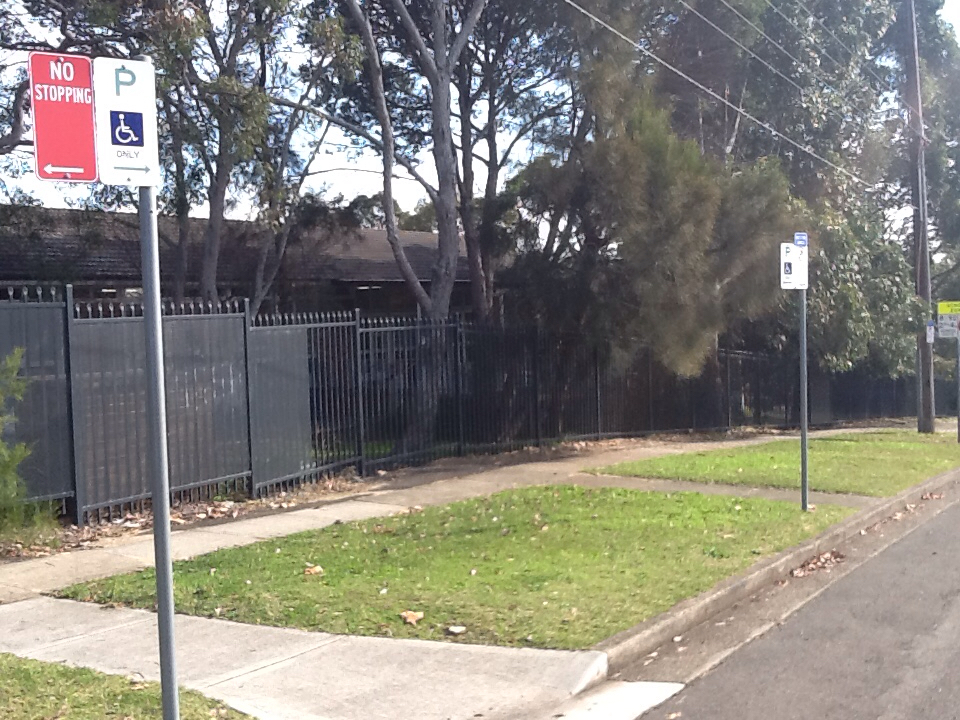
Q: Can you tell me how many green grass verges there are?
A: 3